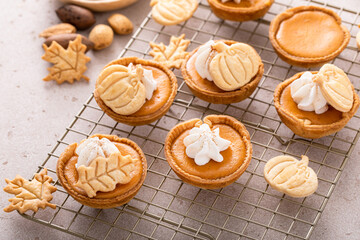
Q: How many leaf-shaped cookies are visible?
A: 4